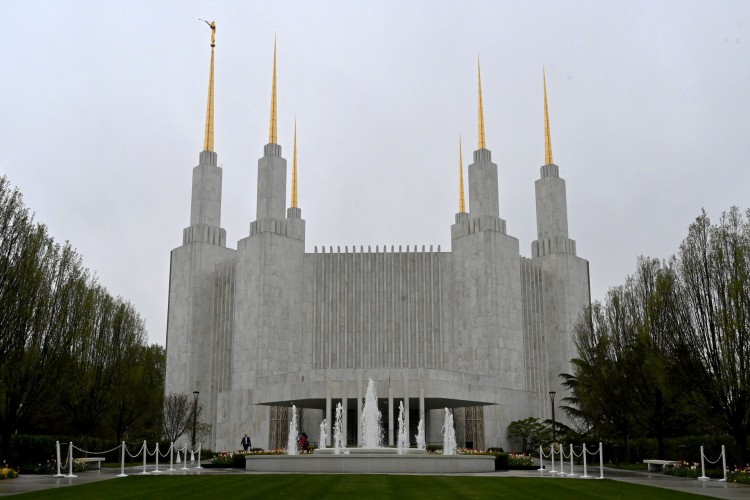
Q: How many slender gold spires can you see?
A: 6